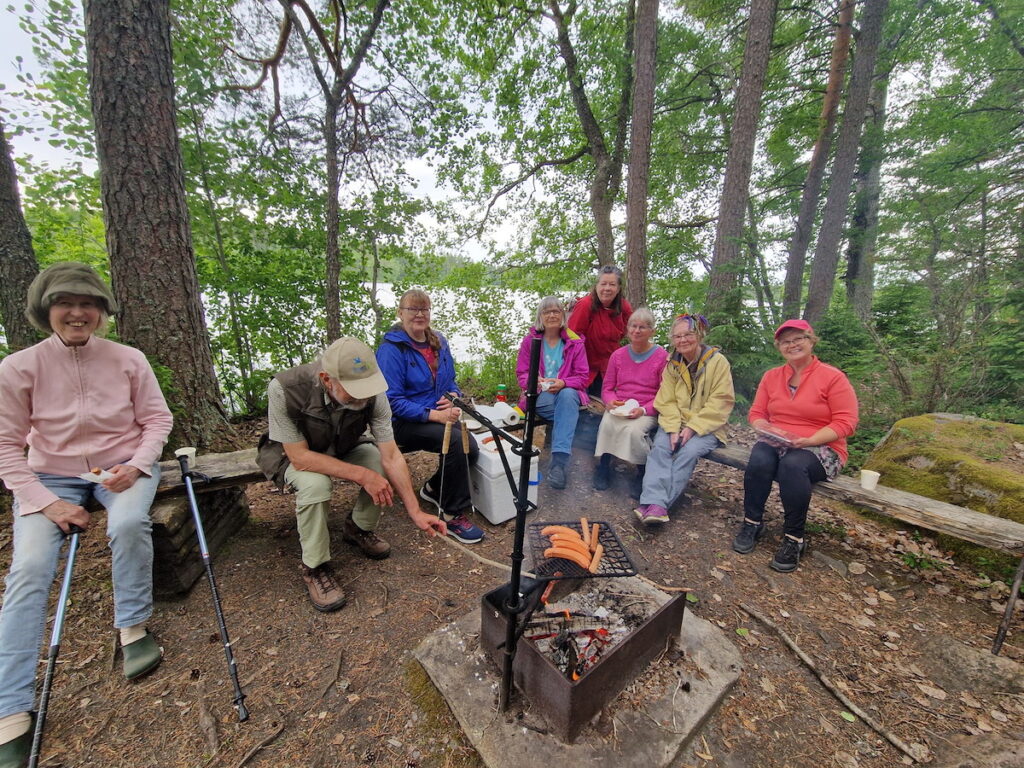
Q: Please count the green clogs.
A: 2